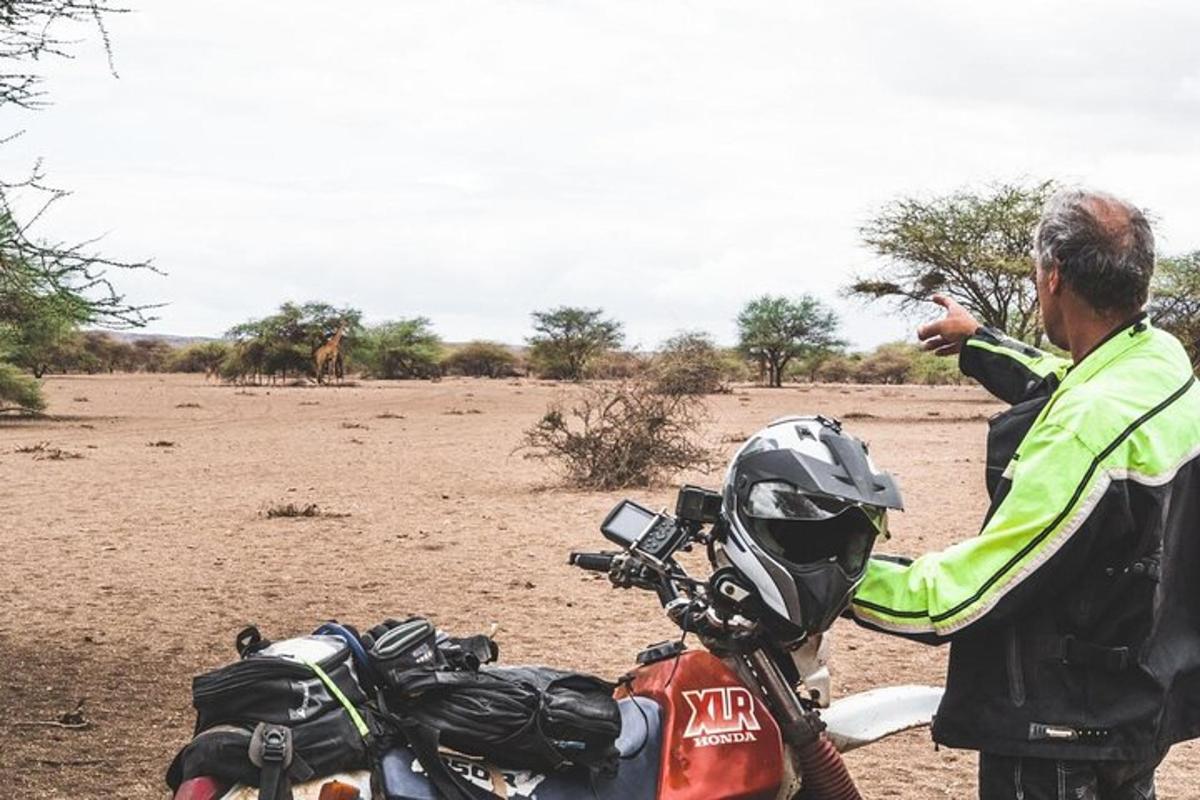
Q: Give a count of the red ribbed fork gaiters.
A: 1